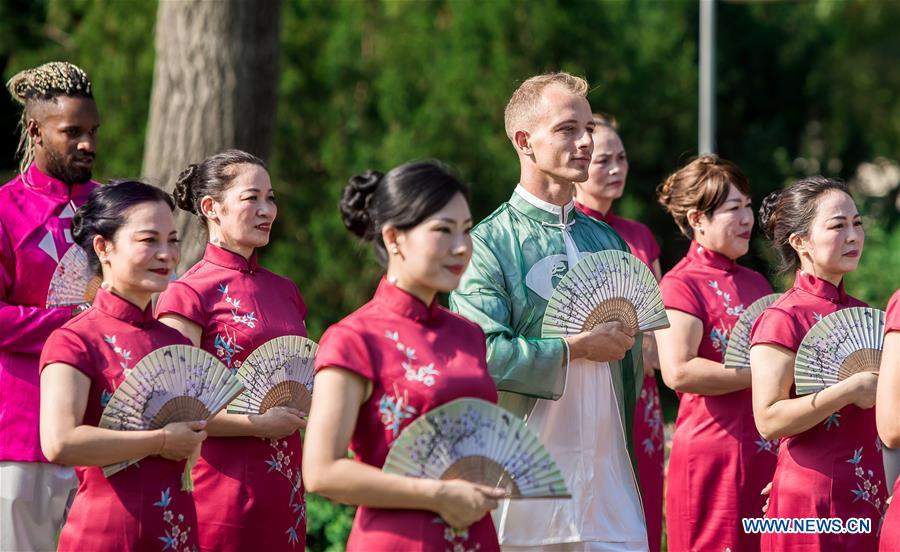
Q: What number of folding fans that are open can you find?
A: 7